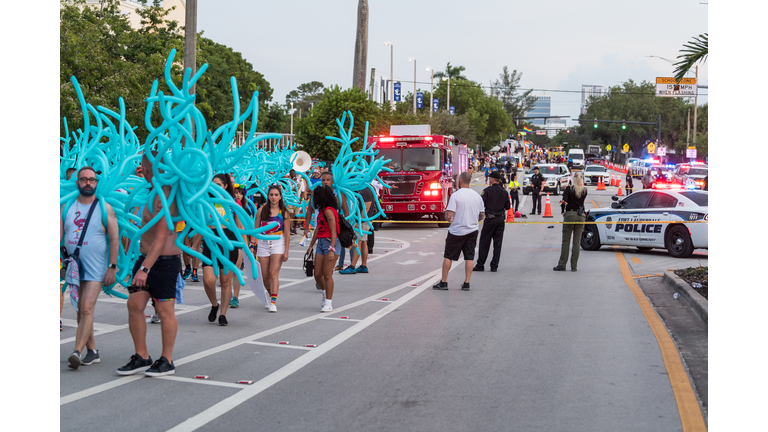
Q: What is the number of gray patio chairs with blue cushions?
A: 0